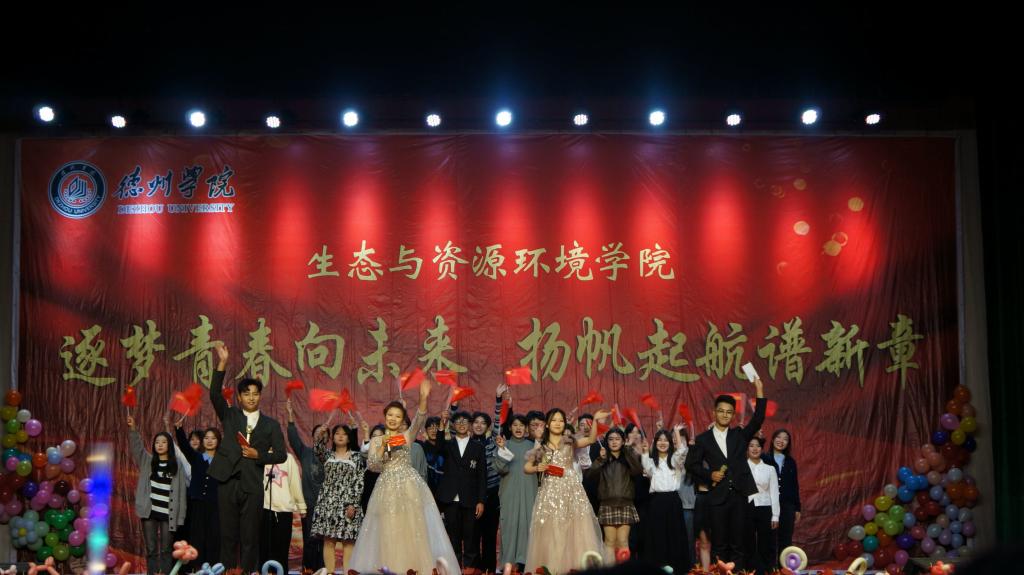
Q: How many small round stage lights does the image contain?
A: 12